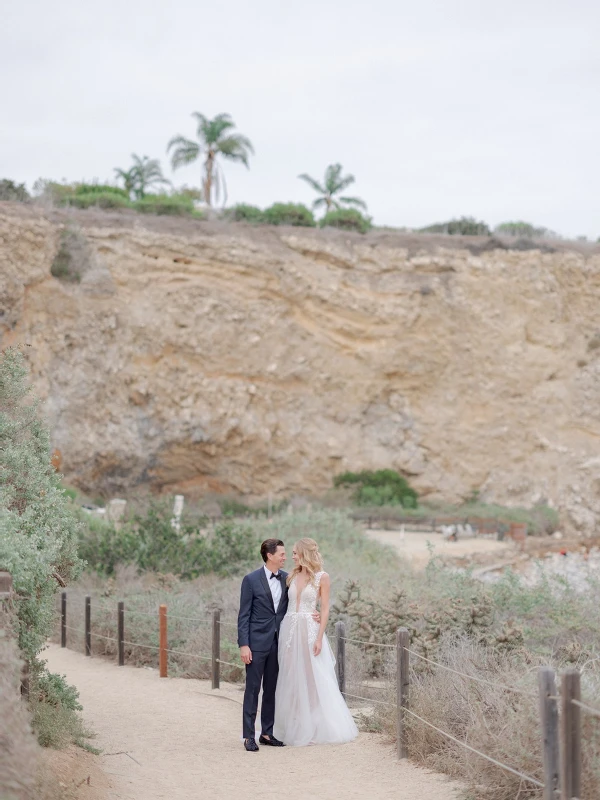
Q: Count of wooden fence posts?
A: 9